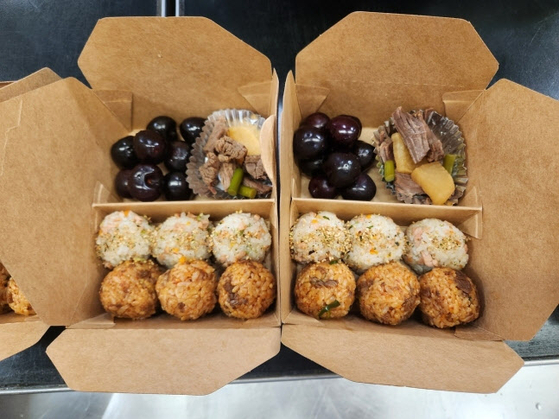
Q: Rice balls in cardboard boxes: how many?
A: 12